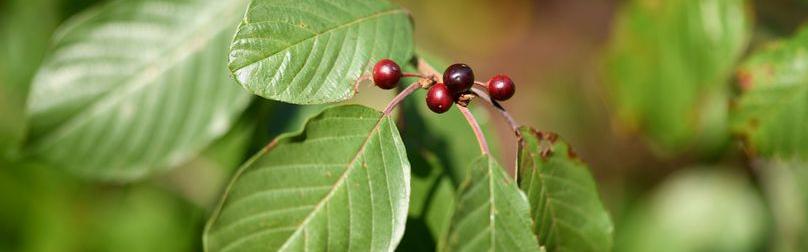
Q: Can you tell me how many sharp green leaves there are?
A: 4